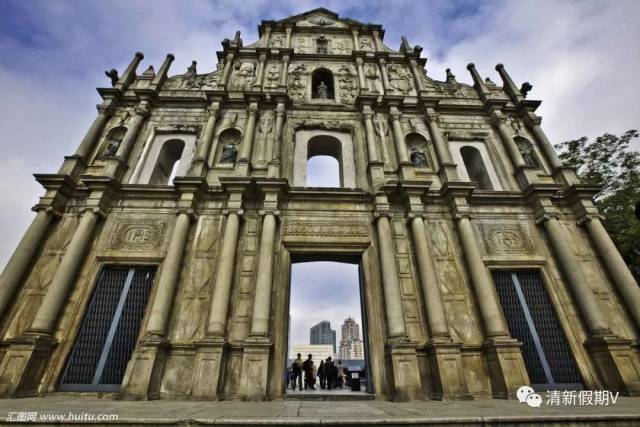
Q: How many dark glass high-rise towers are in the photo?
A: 1